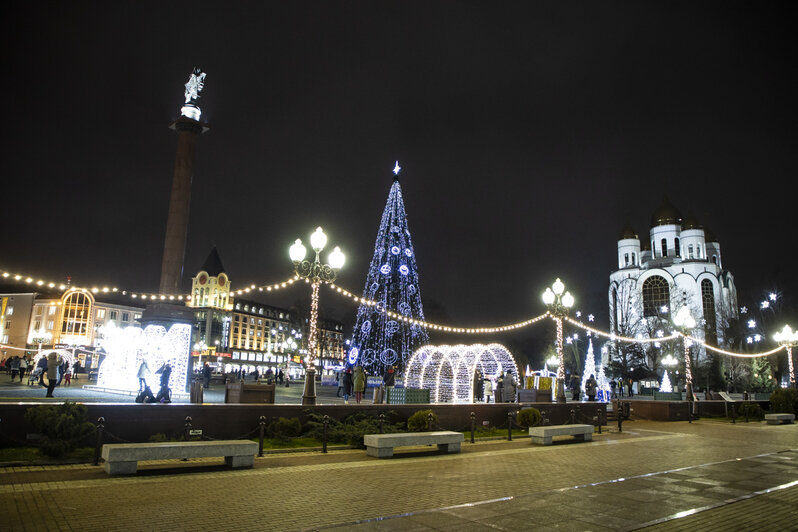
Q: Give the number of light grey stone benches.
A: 4